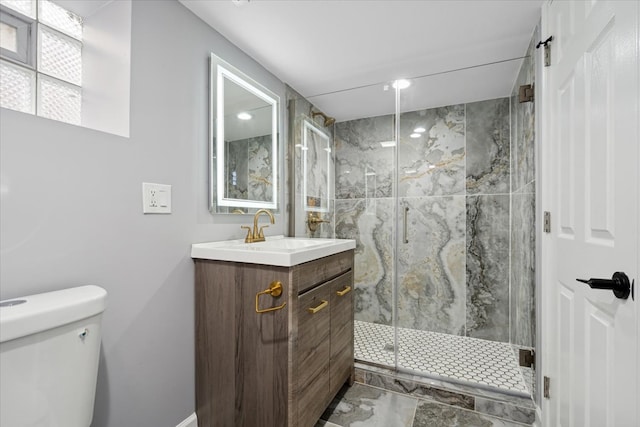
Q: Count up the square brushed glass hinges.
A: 2